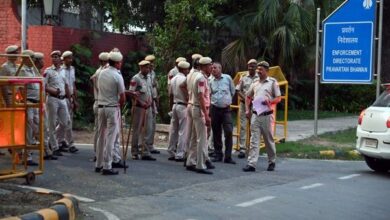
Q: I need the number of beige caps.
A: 15